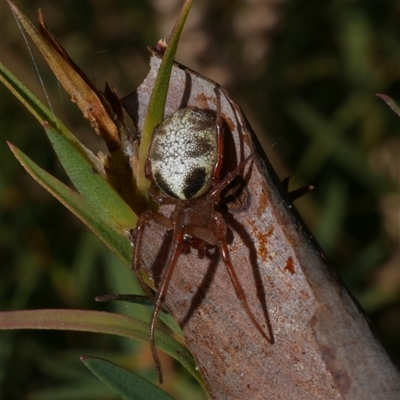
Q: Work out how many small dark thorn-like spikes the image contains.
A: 2